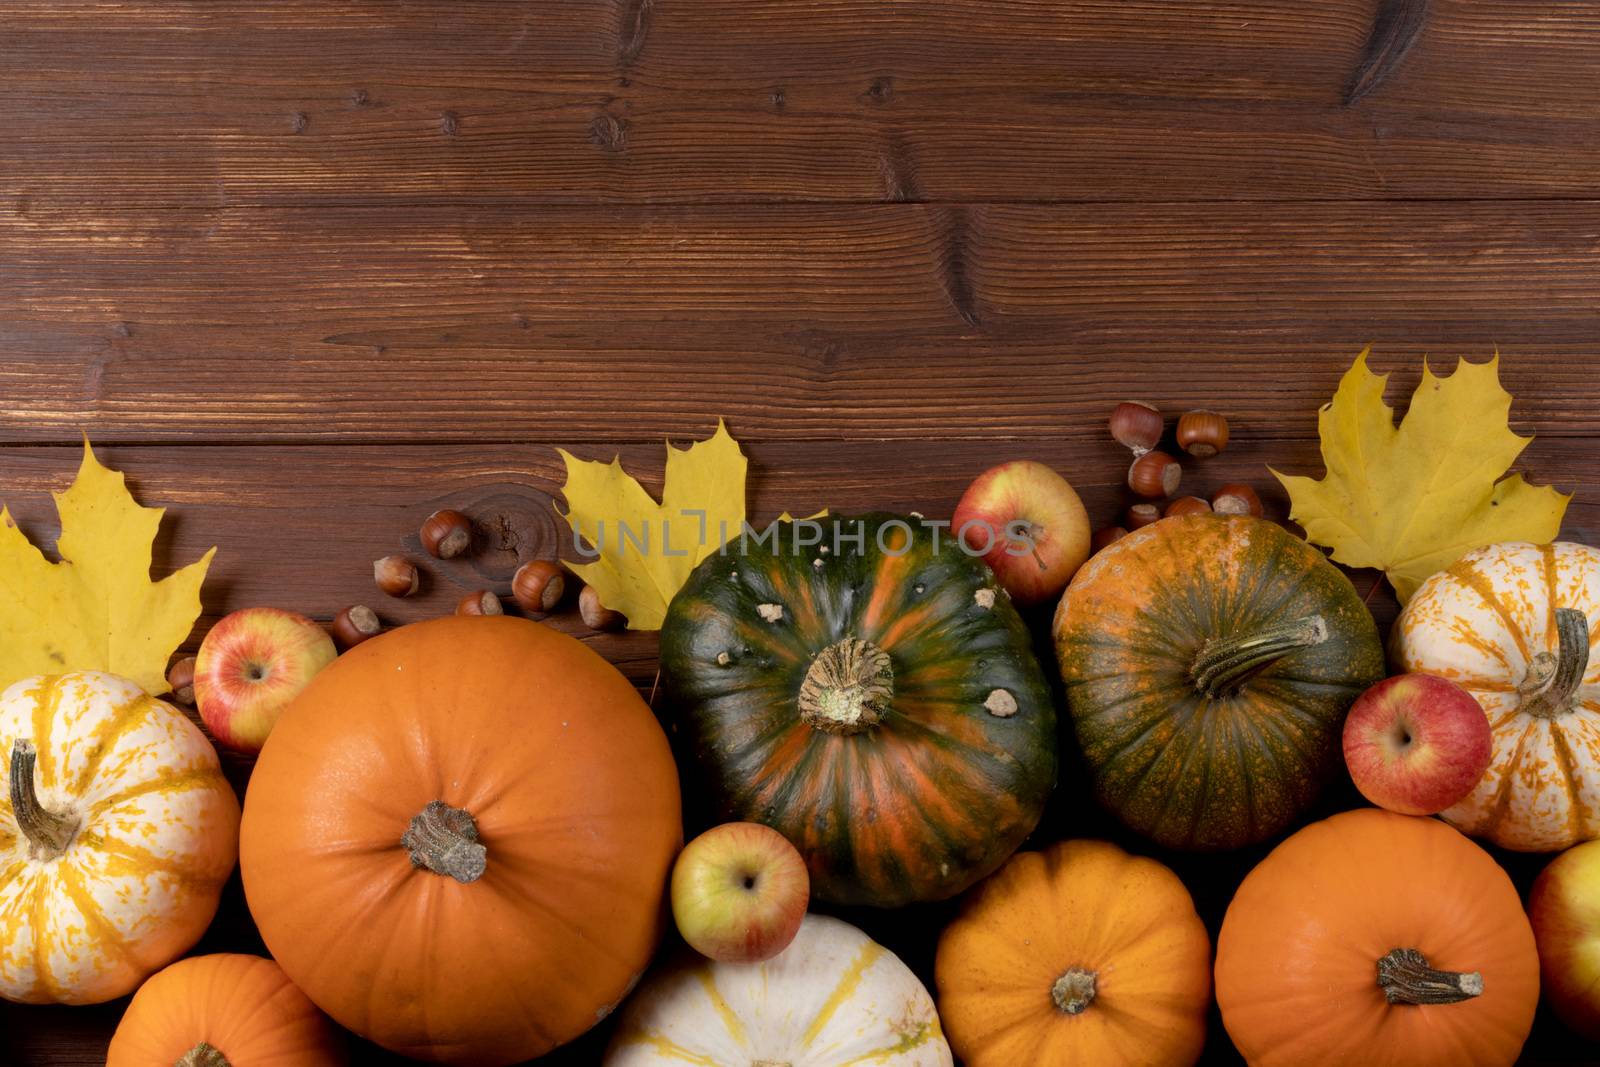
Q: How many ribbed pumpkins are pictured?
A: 9